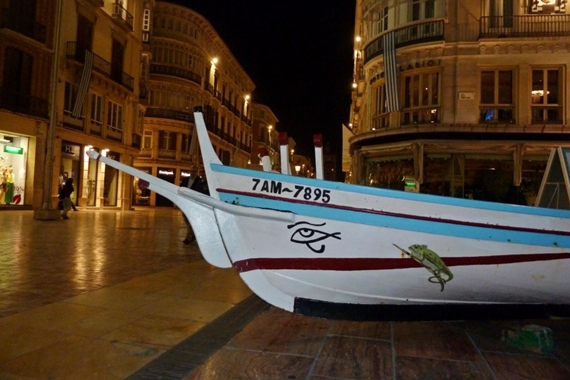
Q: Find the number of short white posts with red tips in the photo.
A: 3